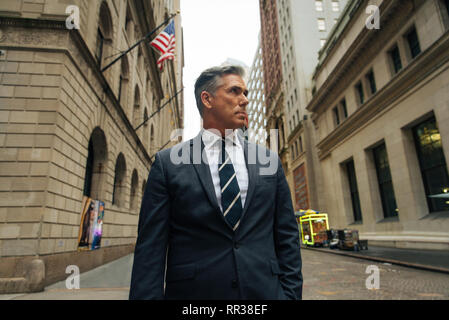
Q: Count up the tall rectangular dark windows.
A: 3